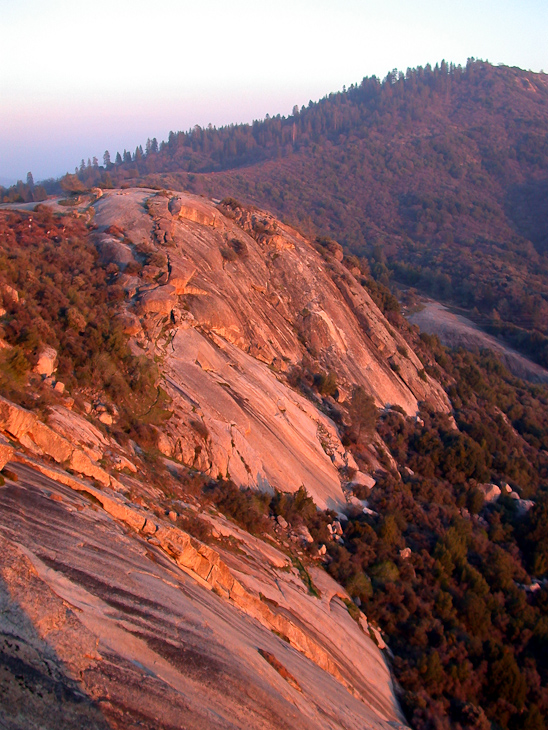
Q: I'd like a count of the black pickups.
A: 0